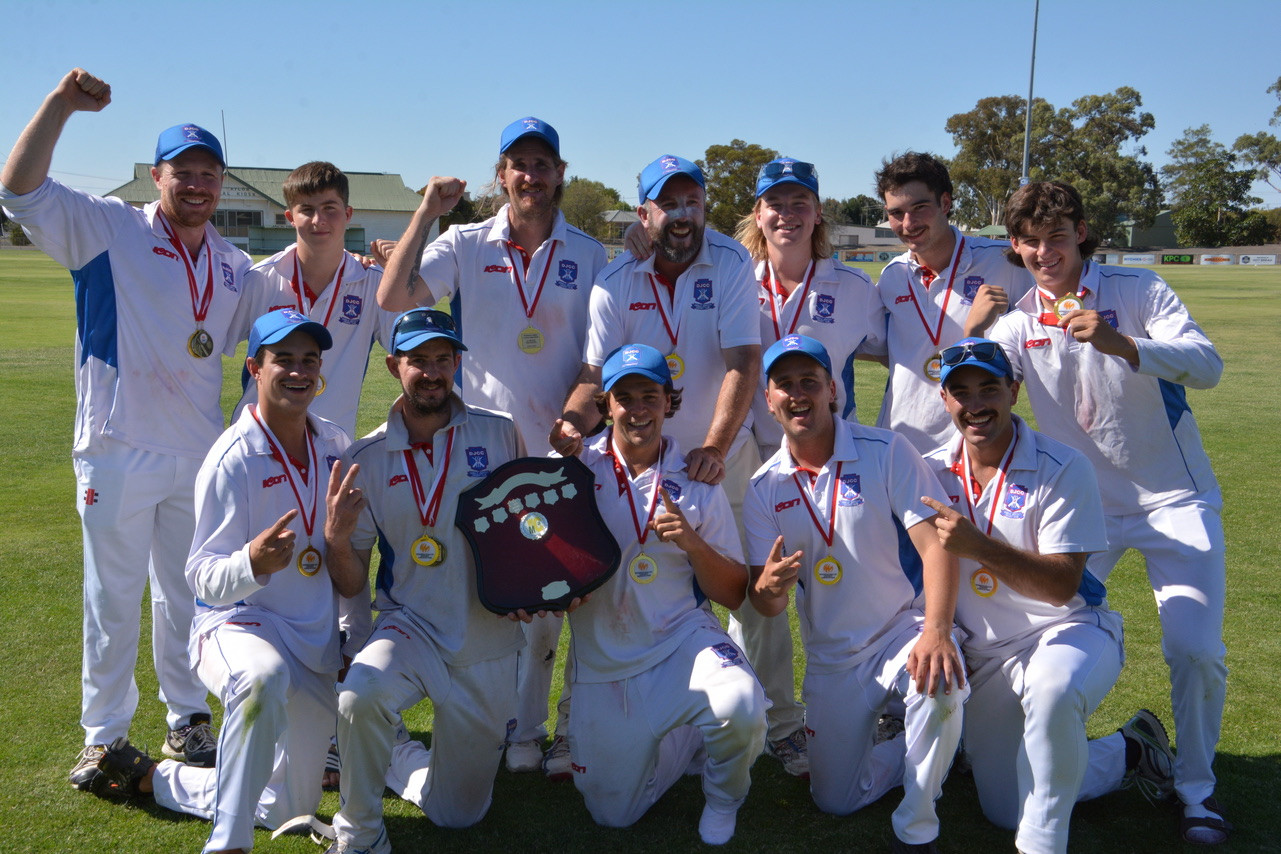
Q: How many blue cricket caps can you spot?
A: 9